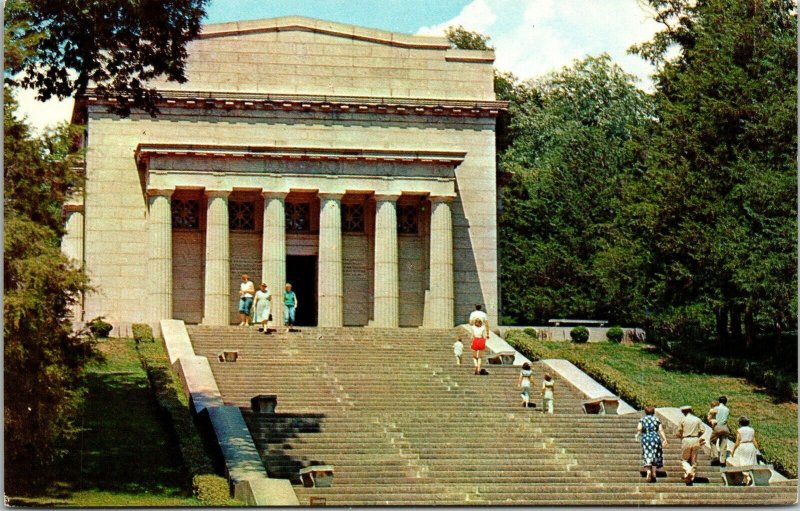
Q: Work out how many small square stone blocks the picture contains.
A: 6